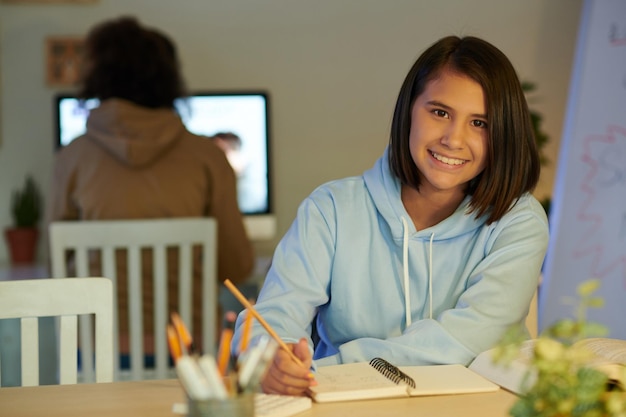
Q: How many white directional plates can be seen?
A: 0